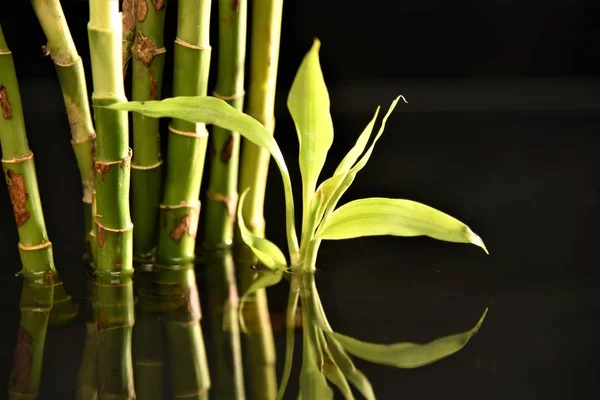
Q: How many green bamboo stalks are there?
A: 7